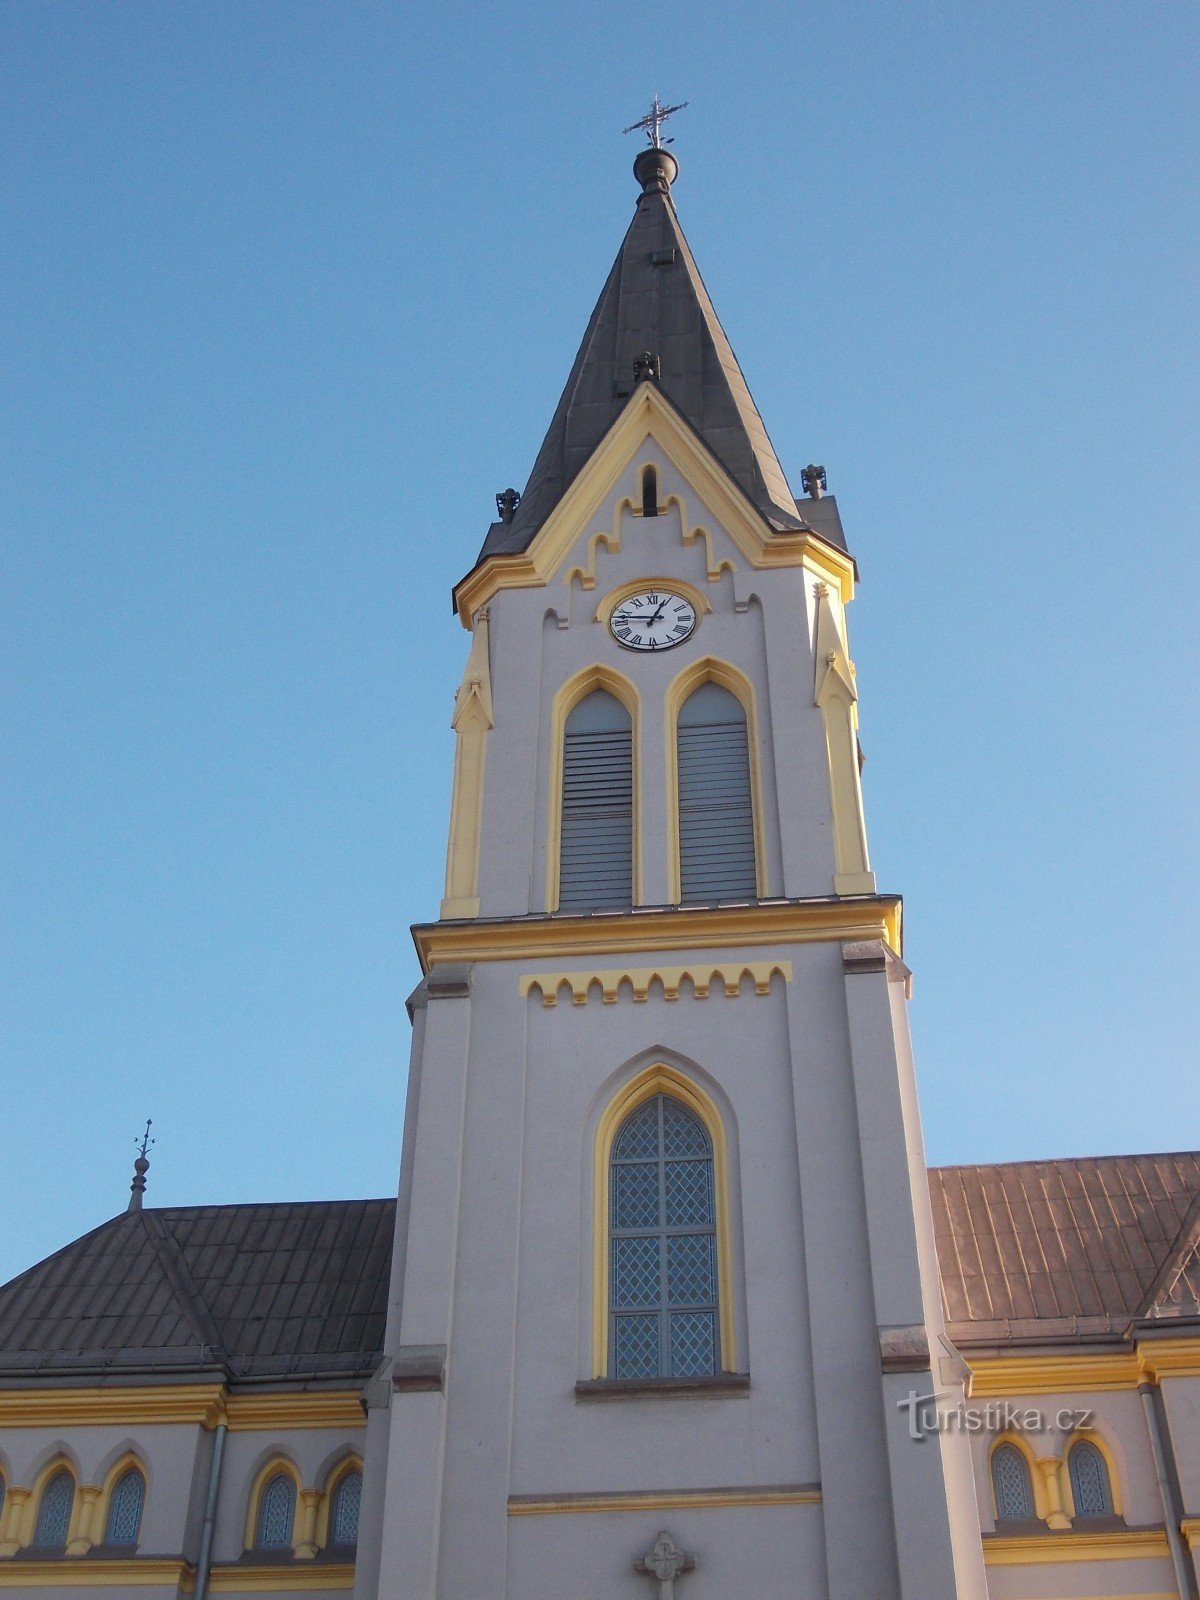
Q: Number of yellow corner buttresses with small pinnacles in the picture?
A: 2